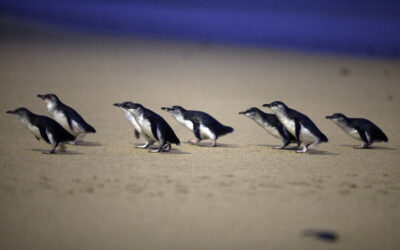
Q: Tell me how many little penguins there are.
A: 8